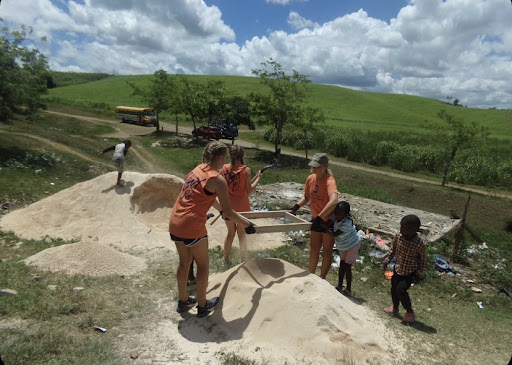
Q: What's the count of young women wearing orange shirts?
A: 3